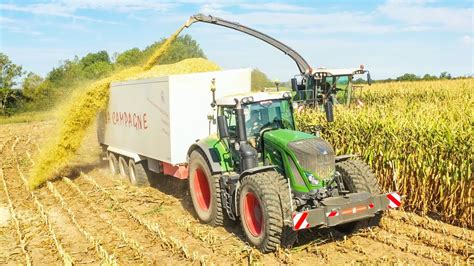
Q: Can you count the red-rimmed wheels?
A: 2